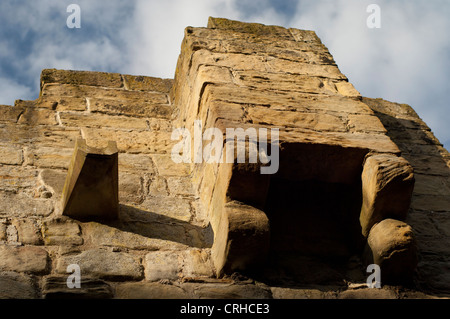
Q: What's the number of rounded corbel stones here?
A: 4